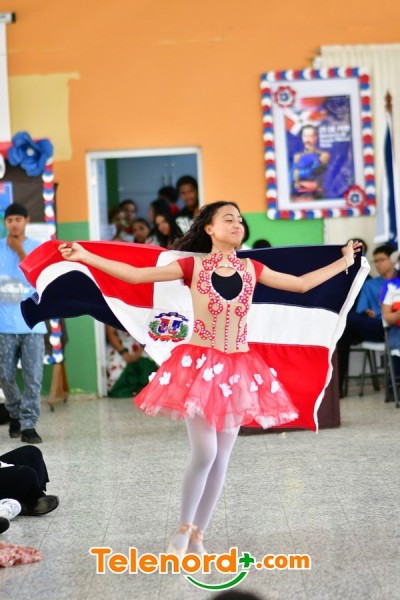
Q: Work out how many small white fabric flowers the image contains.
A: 12